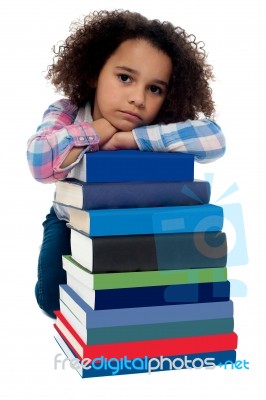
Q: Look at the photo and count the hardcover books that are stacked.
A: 10